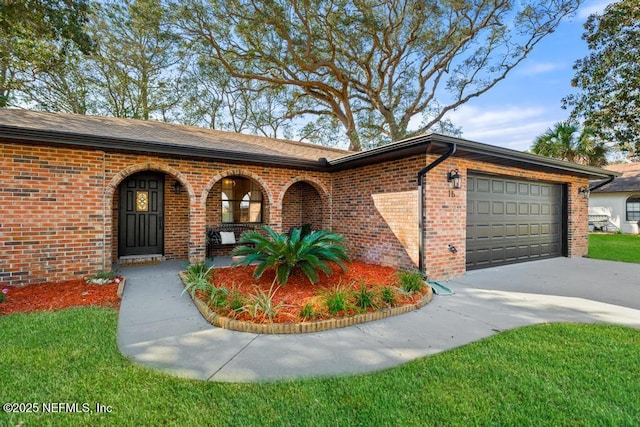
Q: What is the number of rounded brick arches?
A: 3